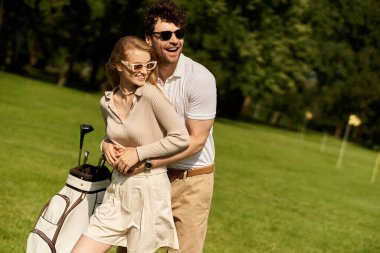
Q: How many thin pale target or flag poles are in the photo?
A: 4